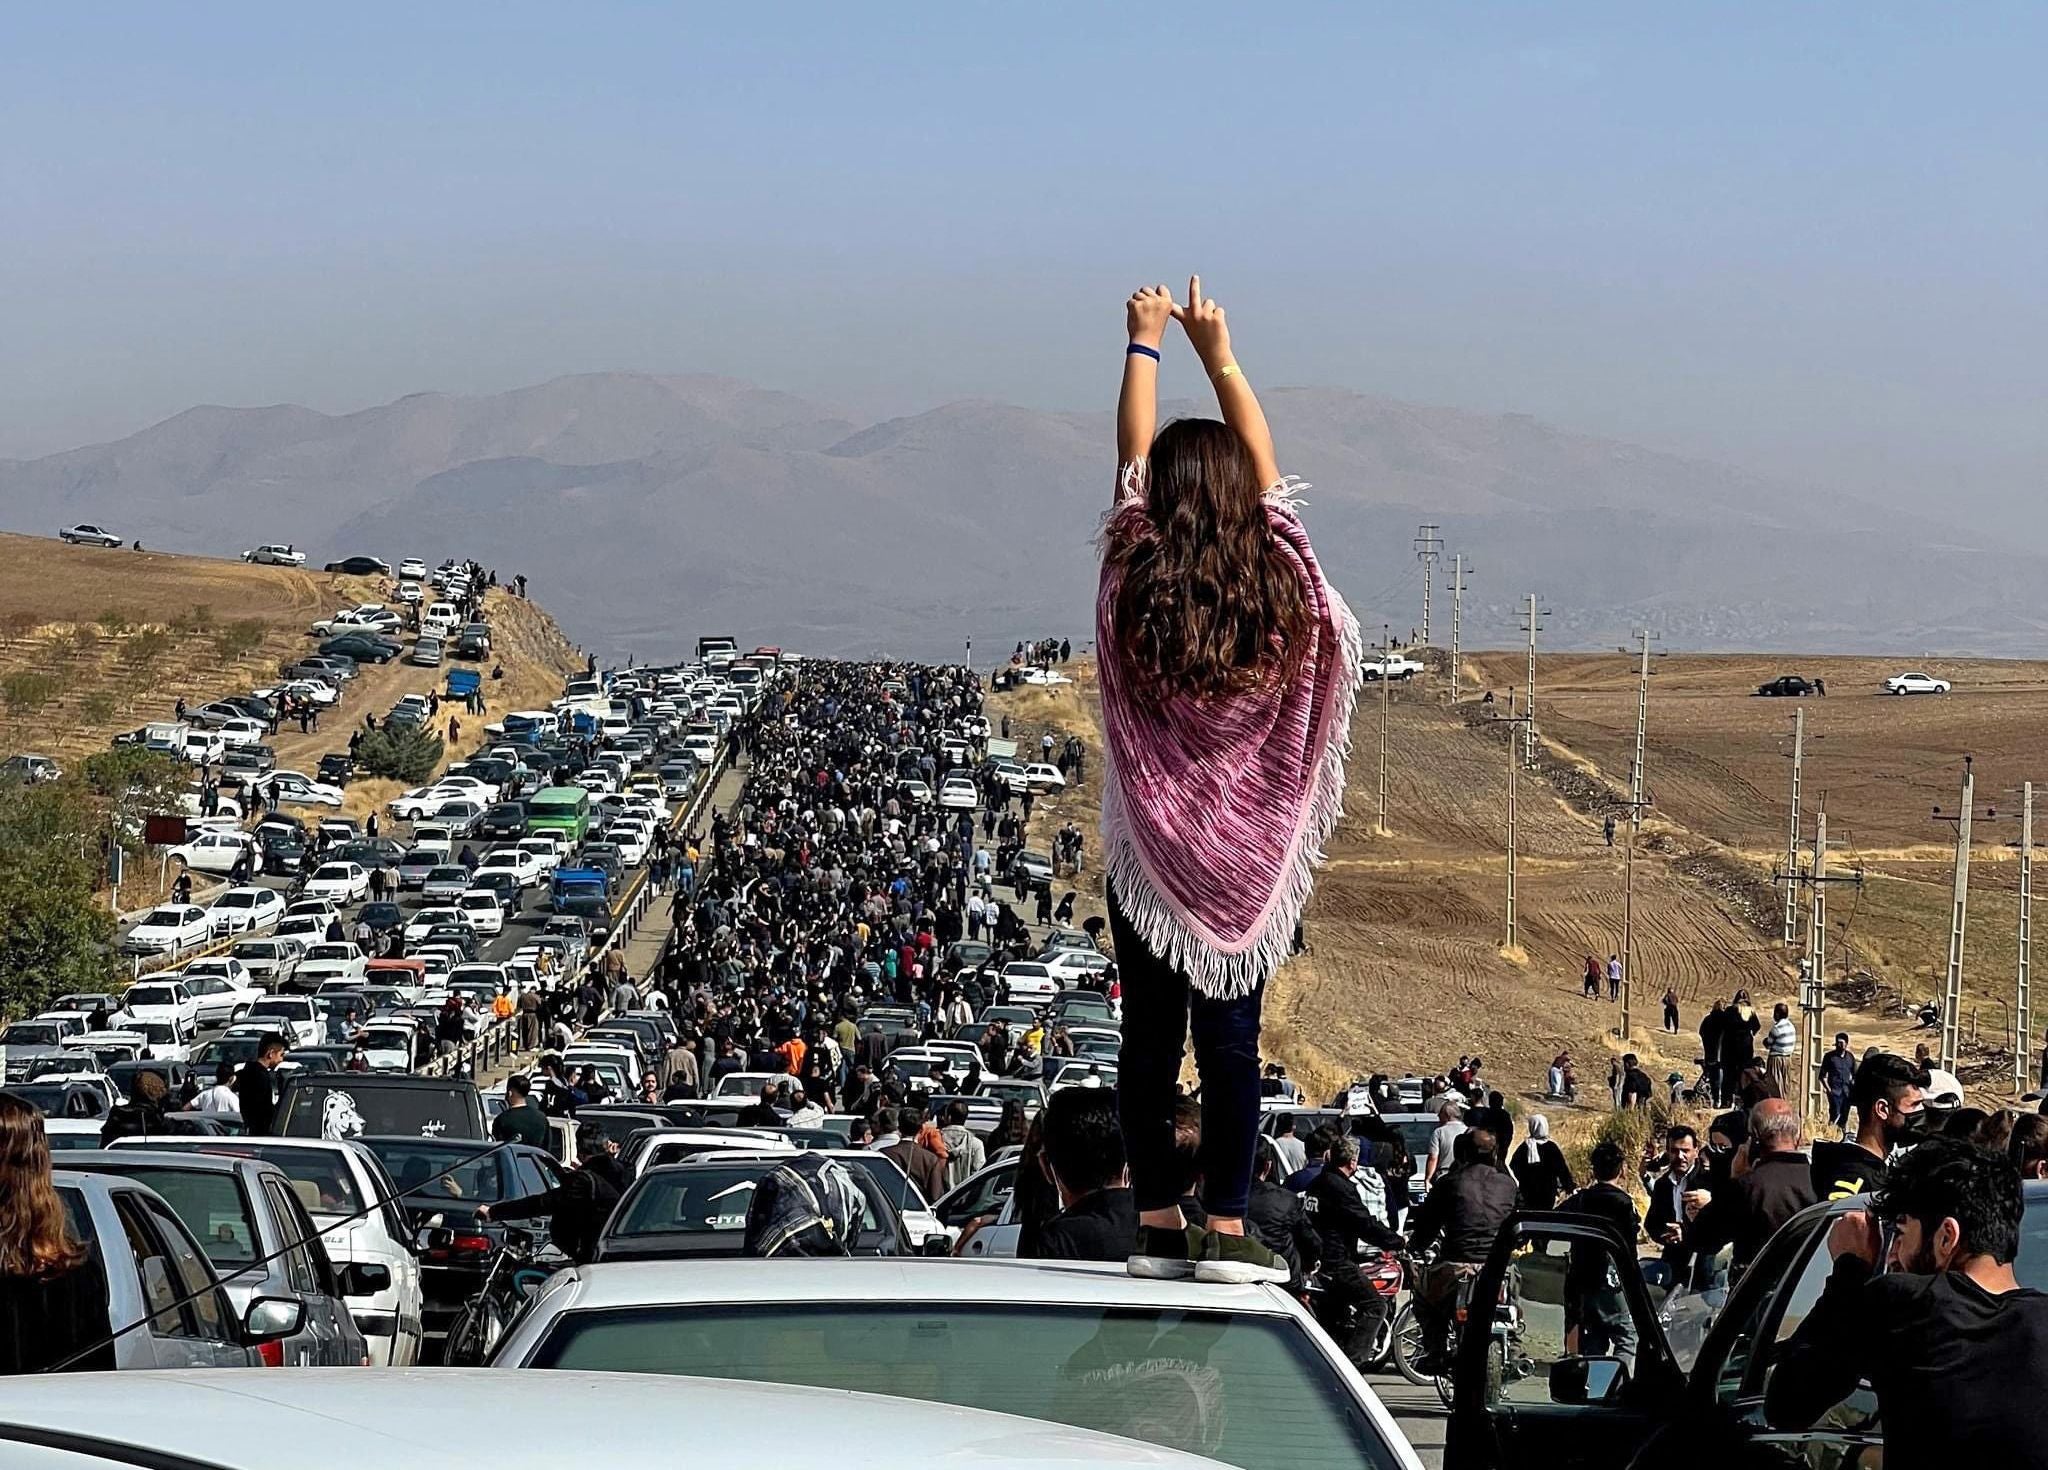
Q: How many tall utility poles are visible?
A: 11